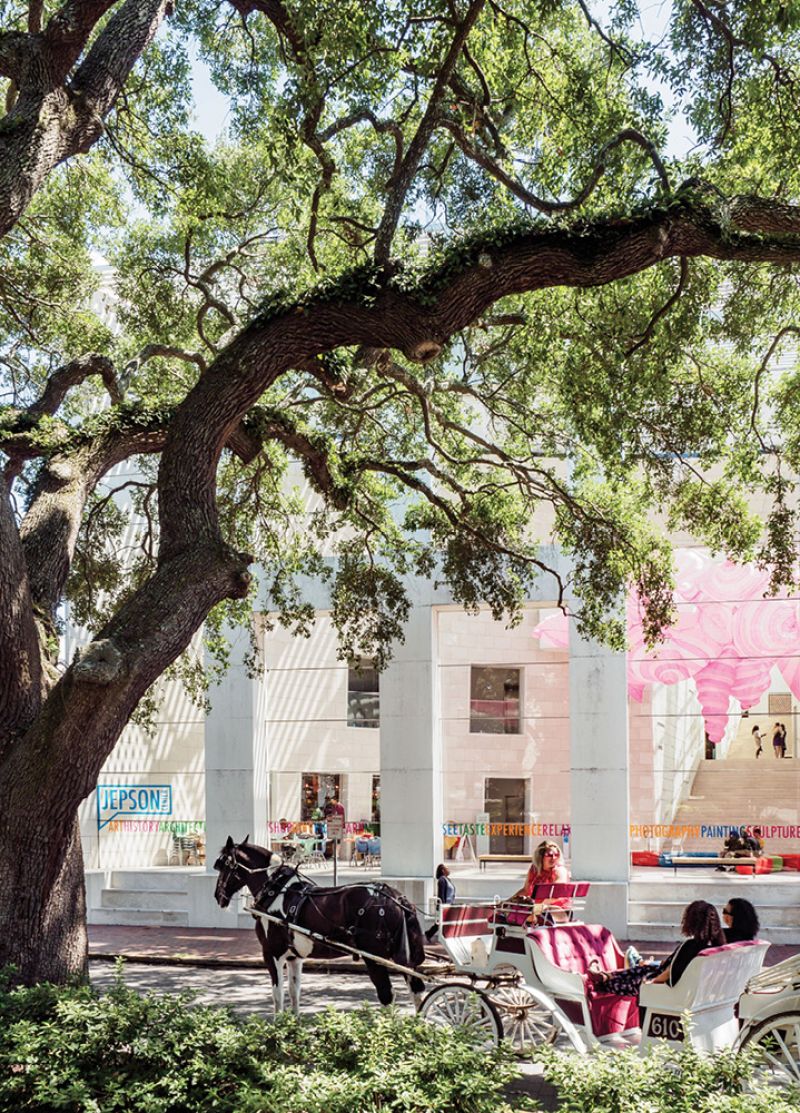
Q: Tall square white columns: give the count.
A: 3